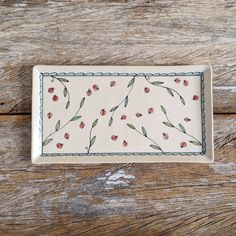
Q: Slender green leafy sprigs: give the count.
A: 7